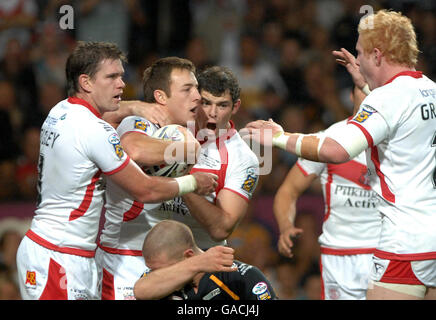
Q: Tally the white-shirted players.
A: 5